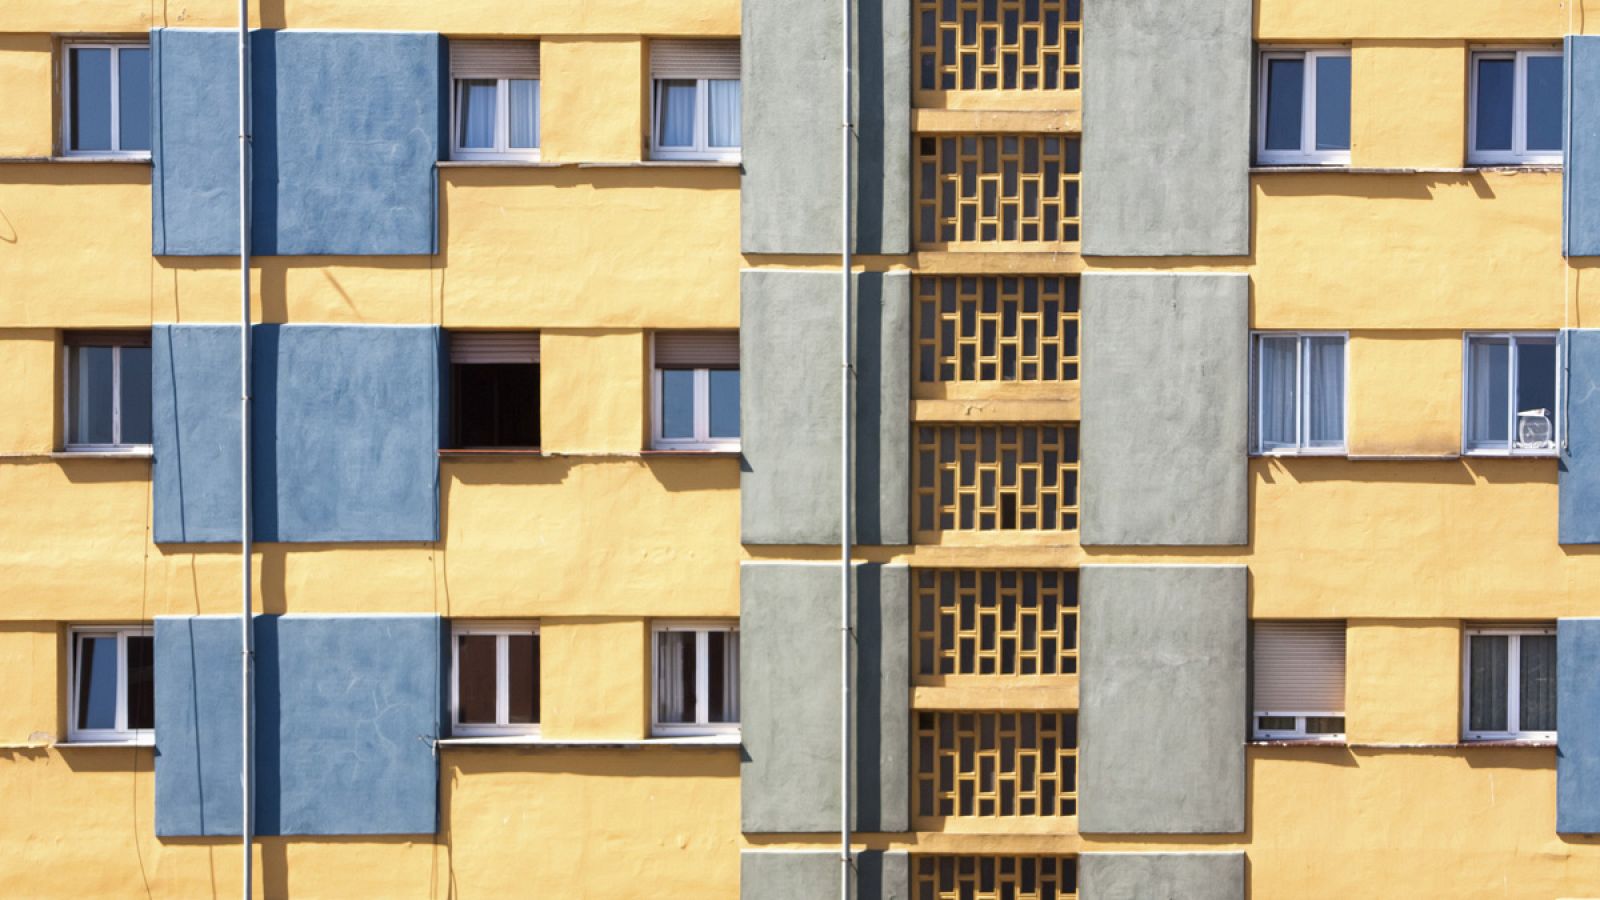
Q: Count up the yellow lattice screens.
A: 7